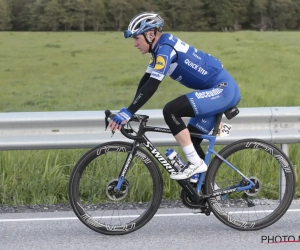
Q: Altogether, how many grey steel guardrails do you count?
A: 1